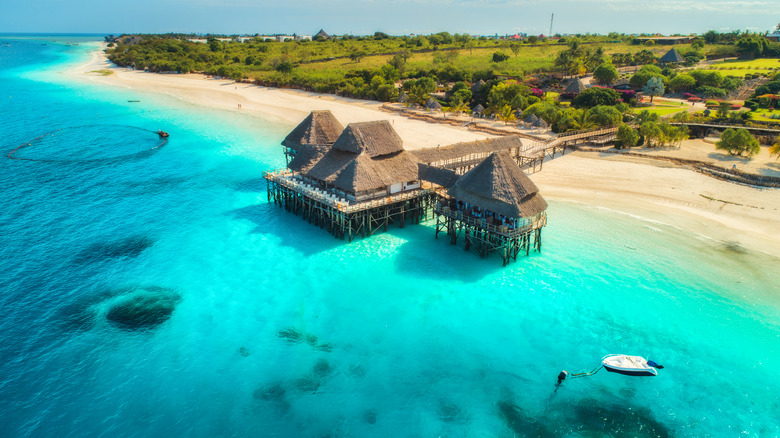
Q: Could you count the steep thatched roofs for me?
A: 3